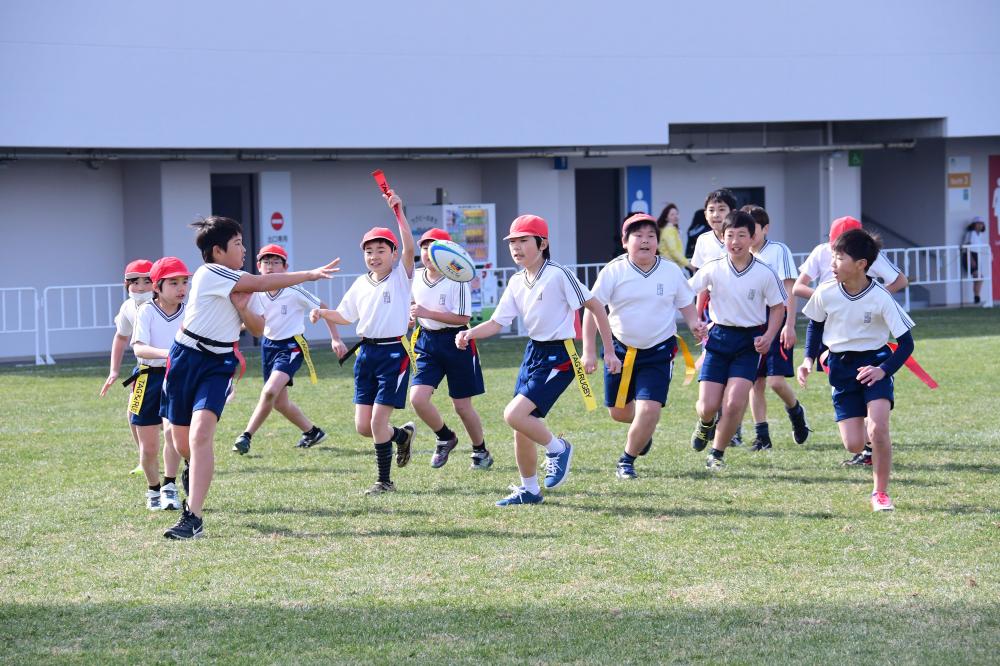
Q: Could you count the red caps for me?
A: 8